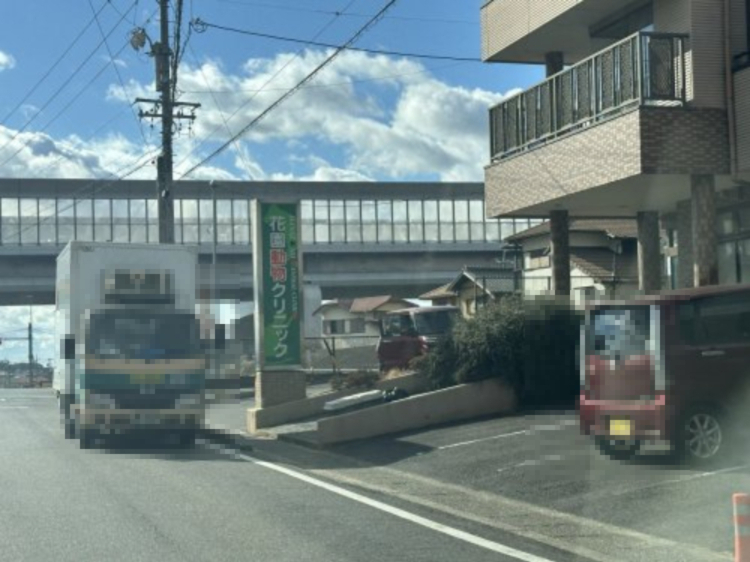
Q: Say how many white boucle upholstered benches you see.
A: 0